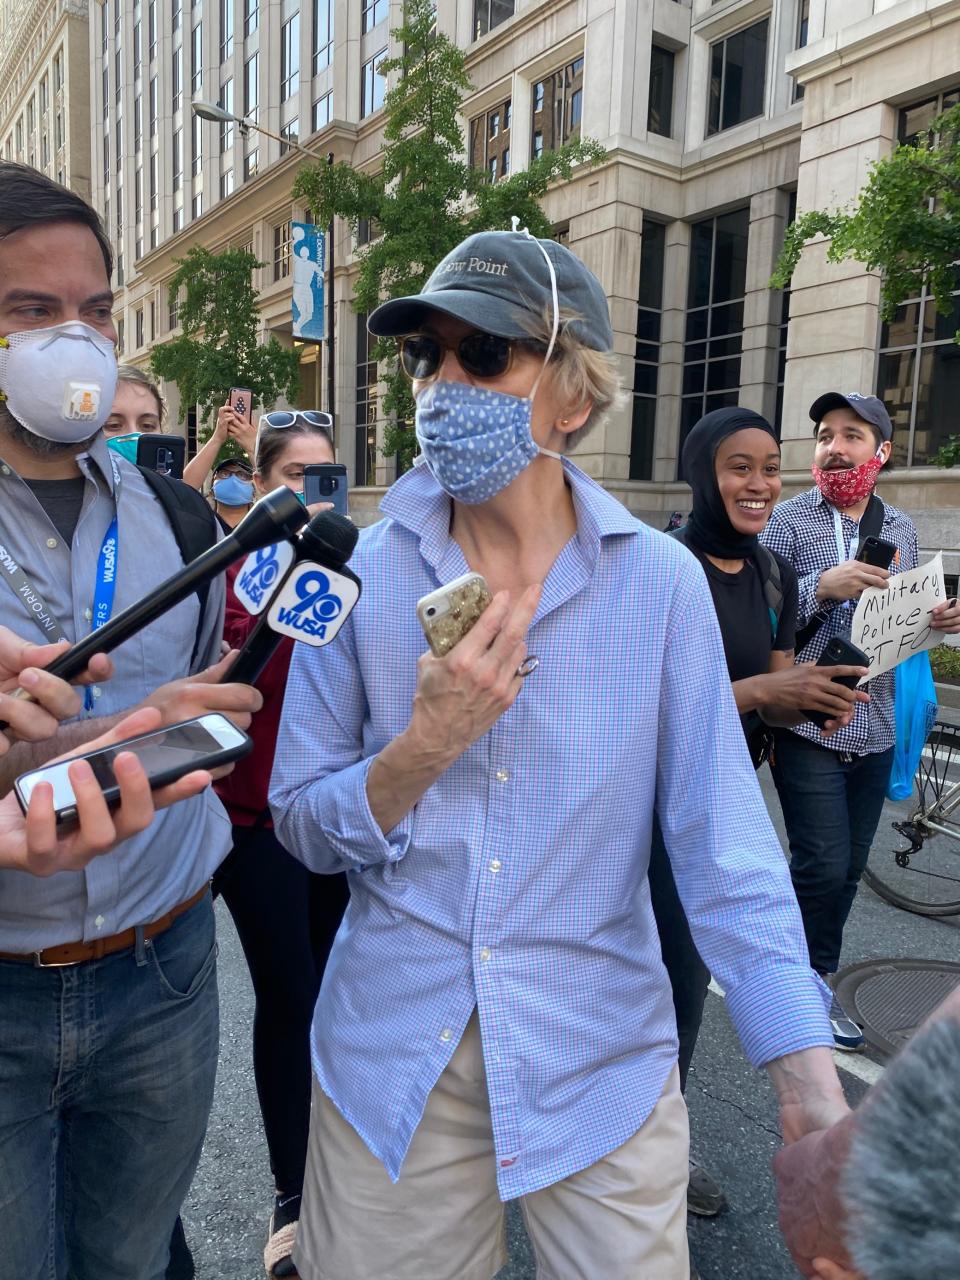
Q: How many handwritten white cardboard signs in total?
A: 1